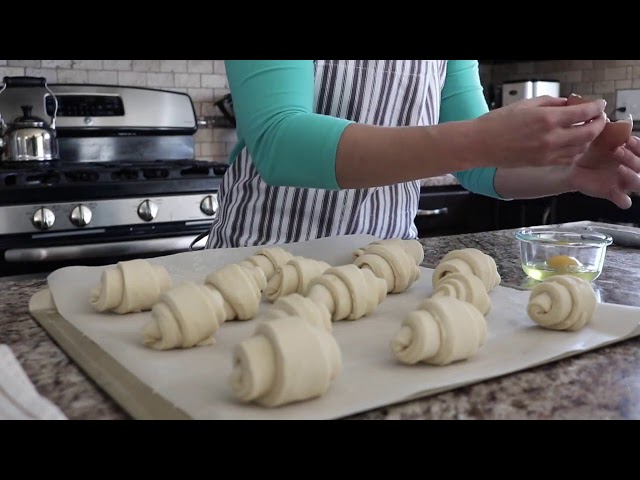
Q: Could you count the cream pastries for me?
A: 14